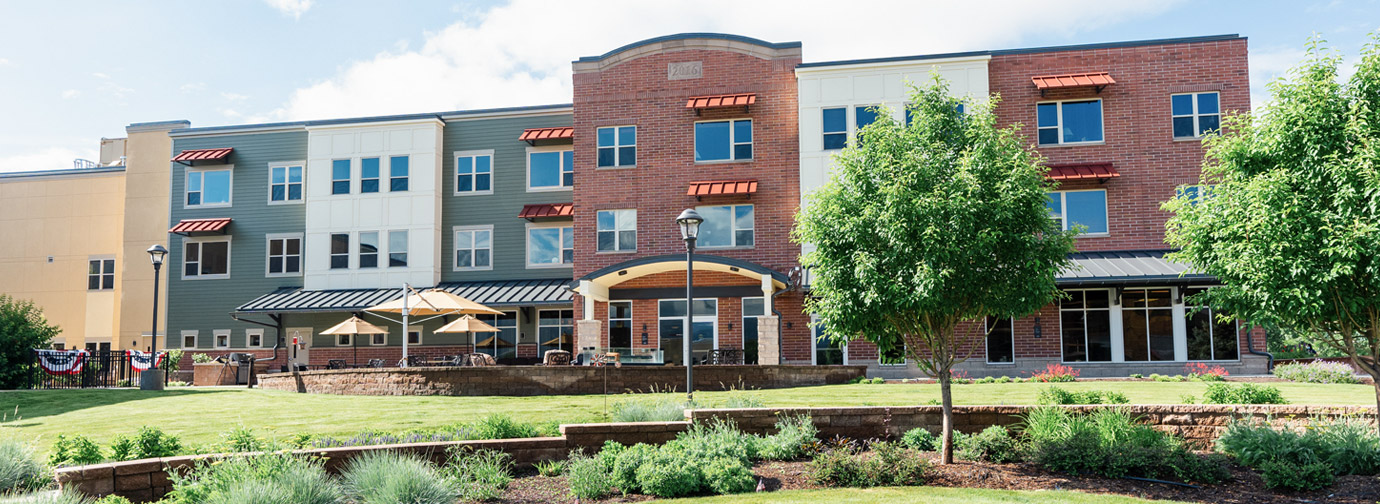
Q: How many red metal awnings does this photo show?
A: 8